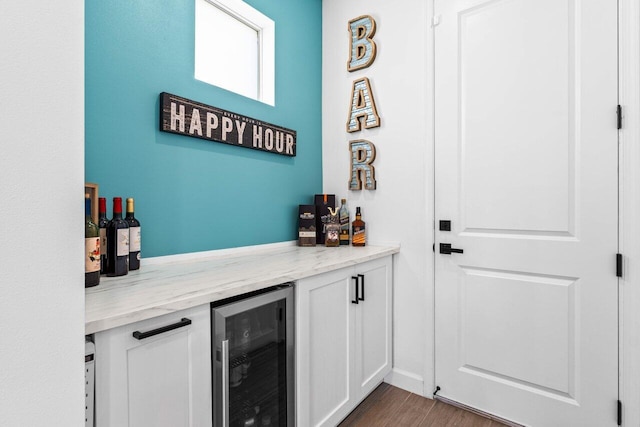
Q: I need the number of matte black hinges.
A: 3